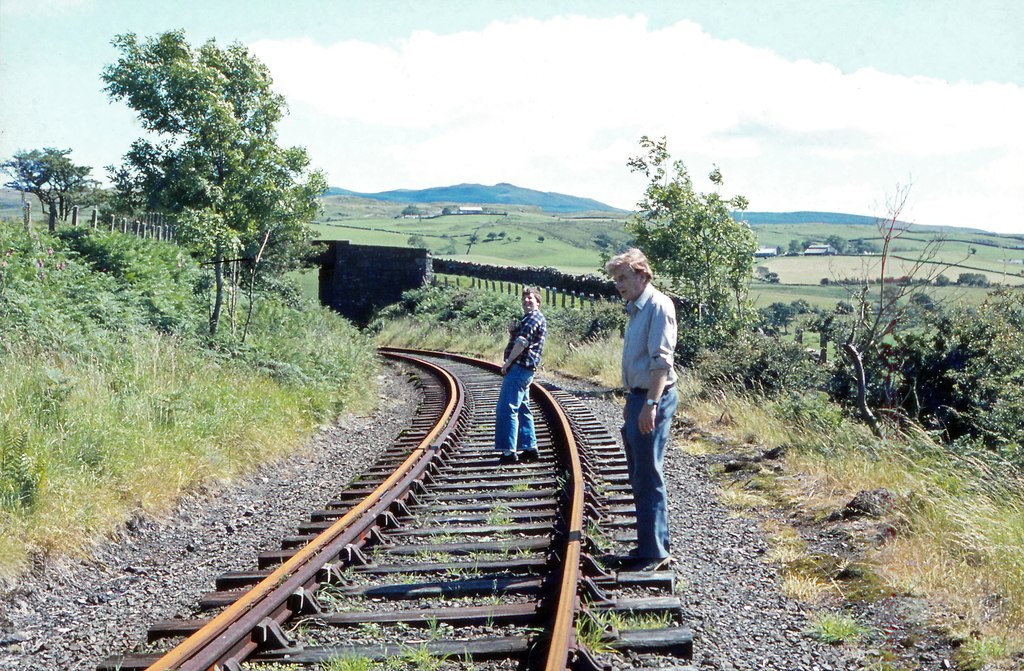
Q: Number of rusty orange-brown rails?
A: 2